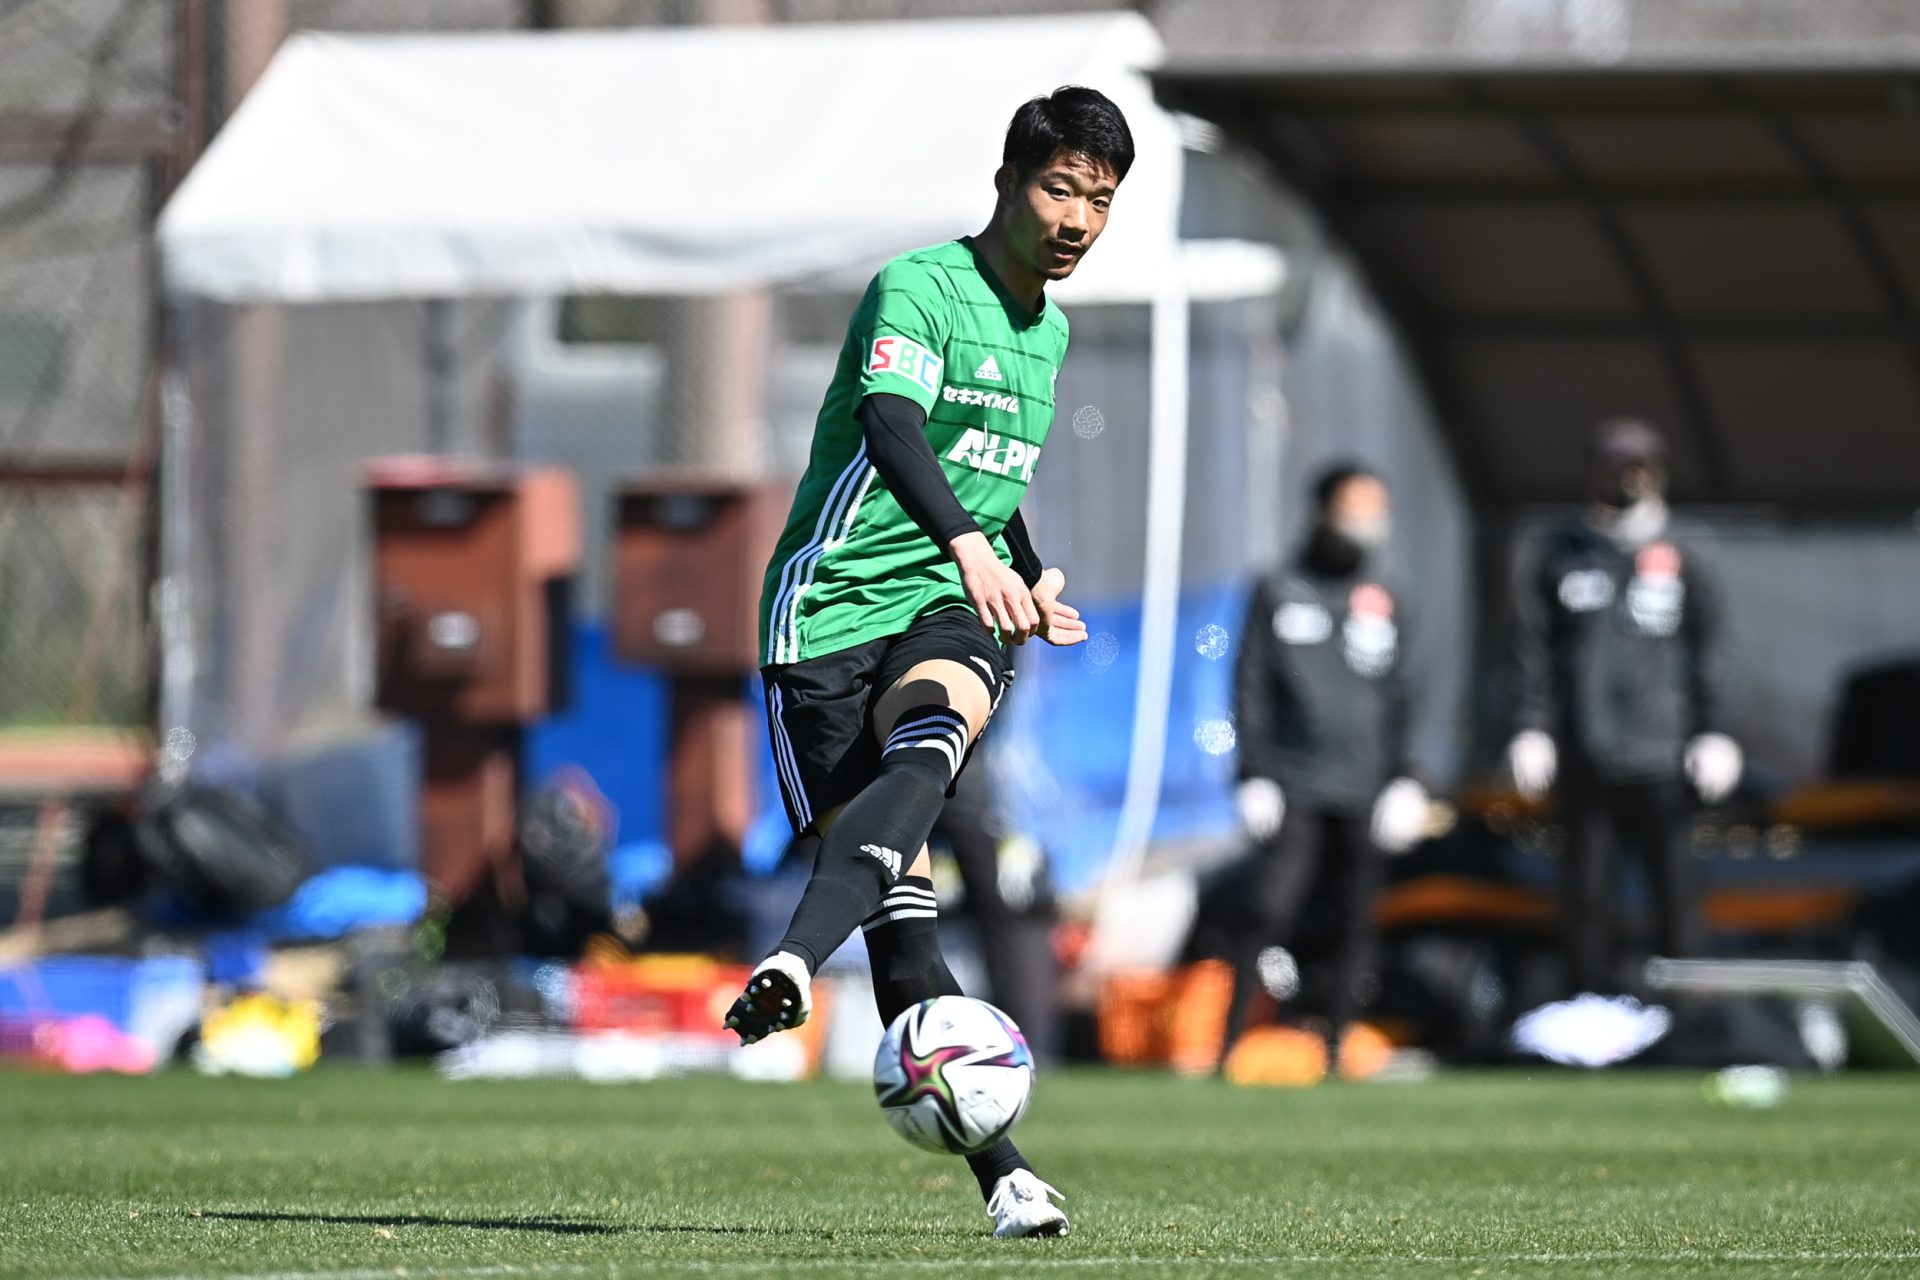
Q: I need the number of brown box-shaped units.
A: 2